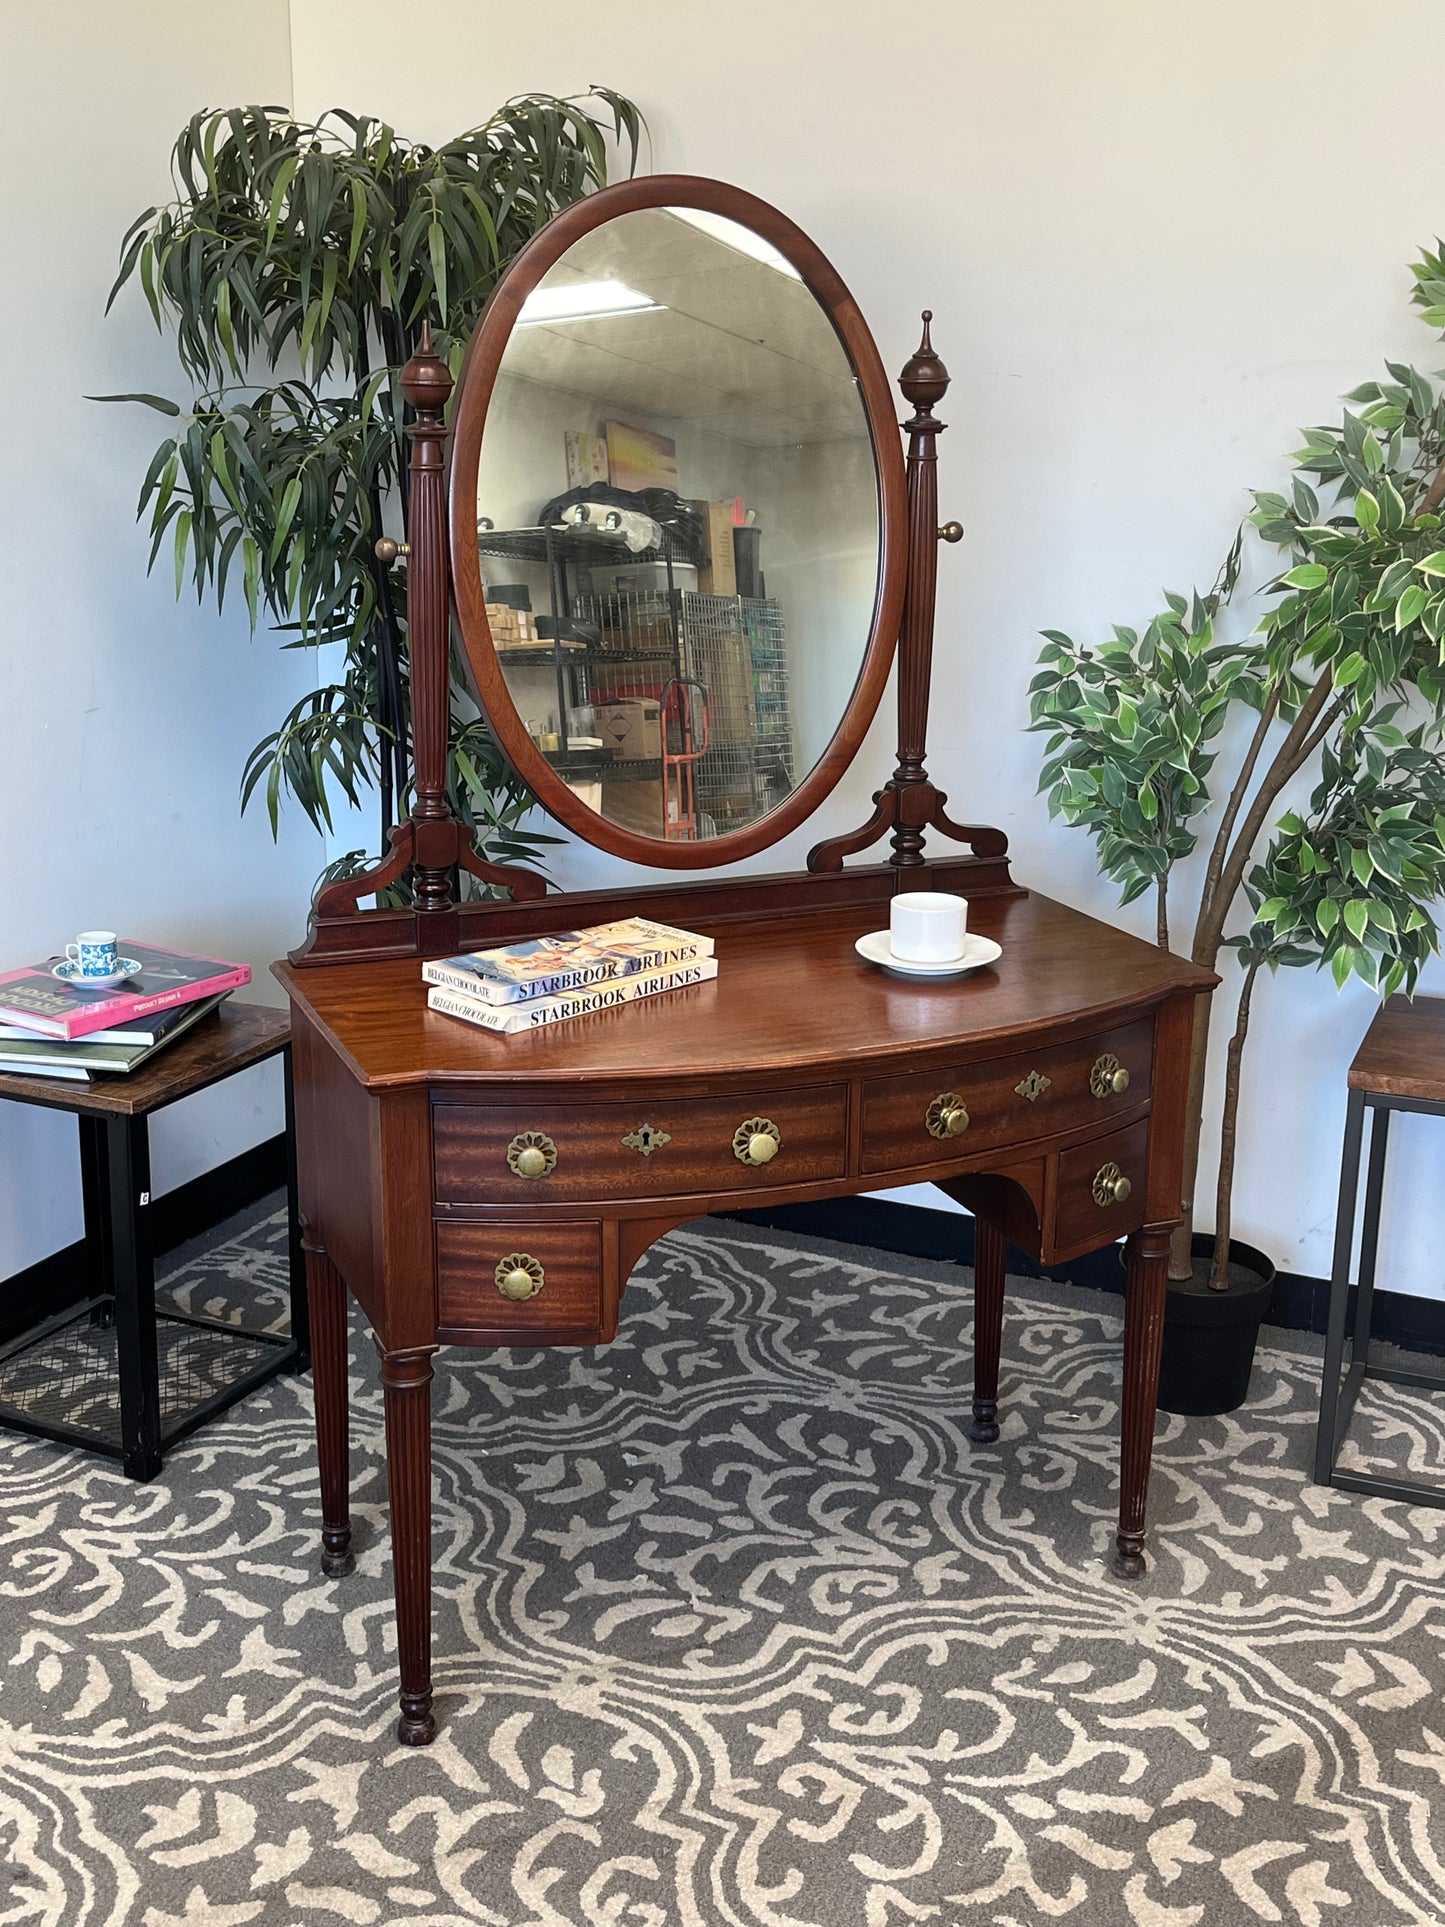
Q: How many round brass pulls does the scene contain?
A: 6